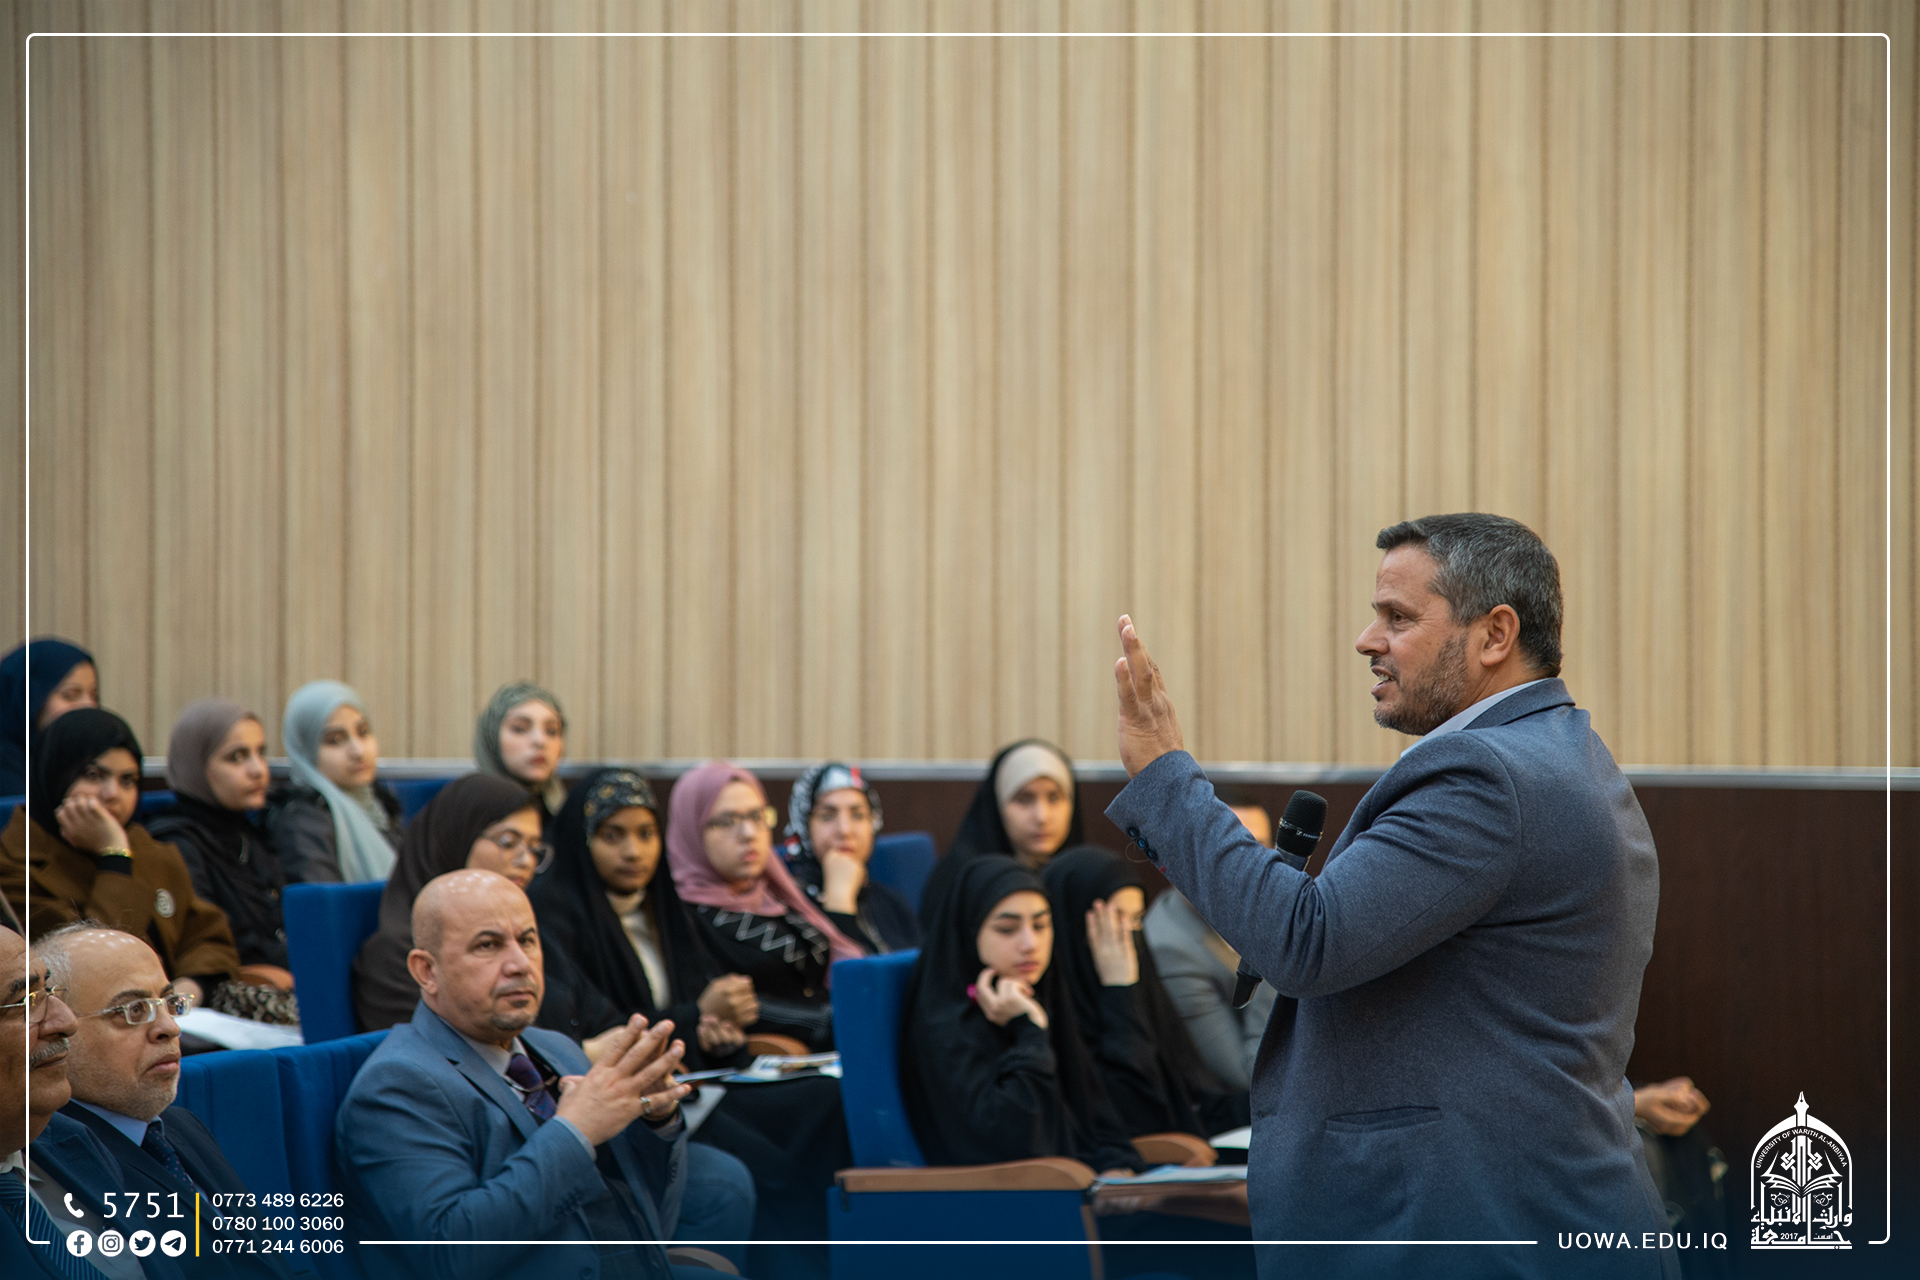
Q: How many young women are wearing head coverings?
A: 12